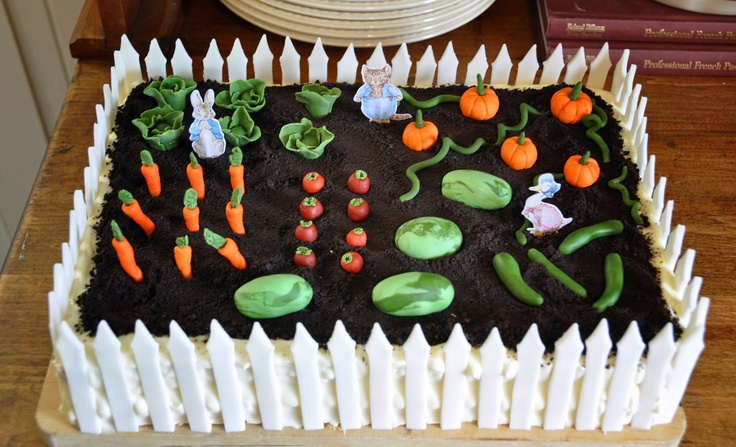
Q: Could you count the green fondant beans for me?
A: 4